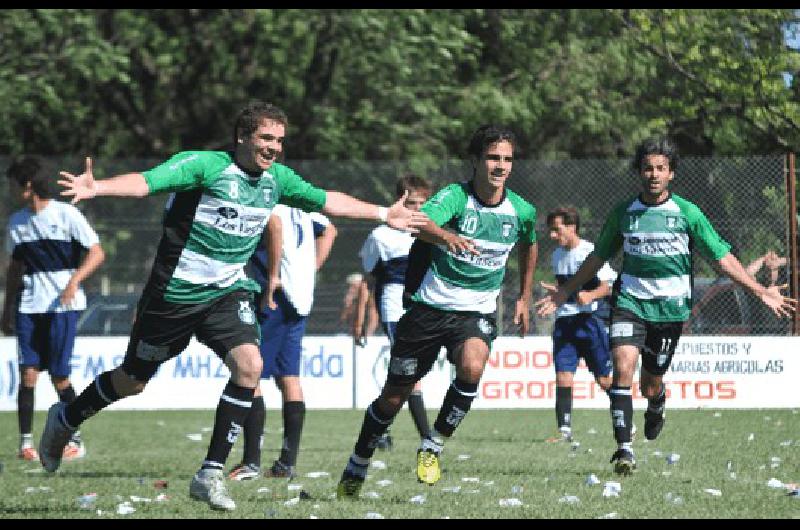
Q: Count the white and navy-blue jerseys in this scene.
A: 4